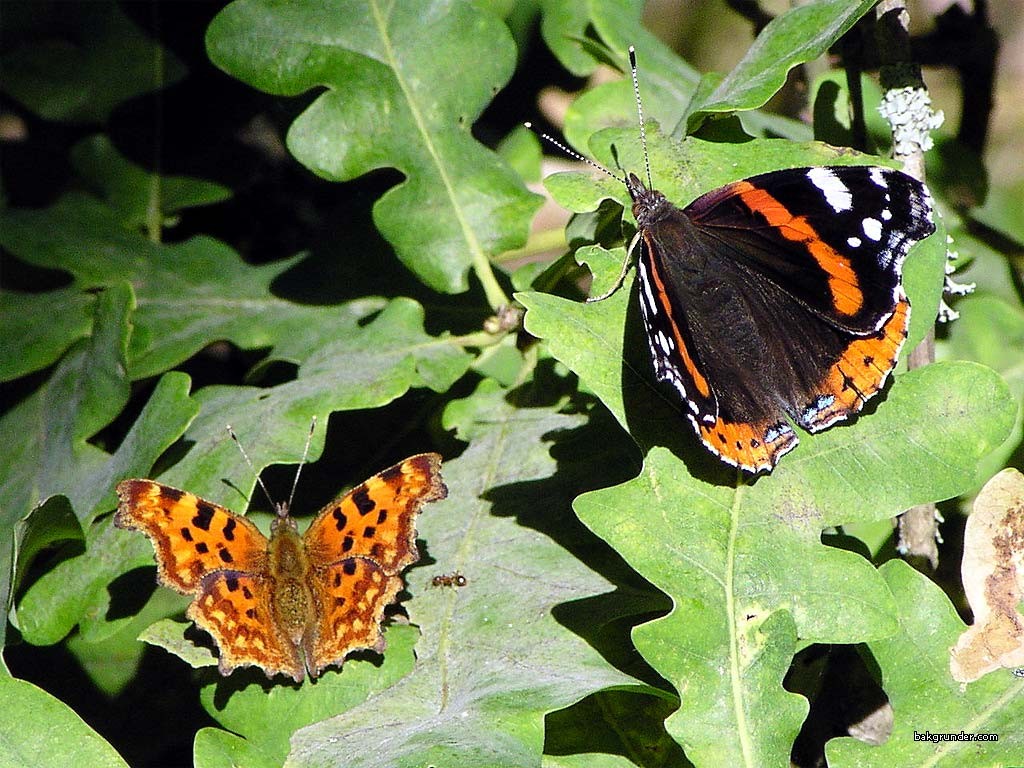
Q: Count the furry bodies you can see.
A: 2